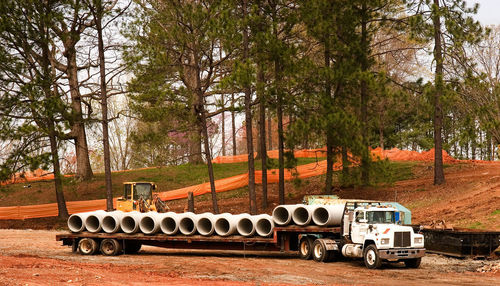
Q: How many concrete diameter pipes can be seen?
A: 14